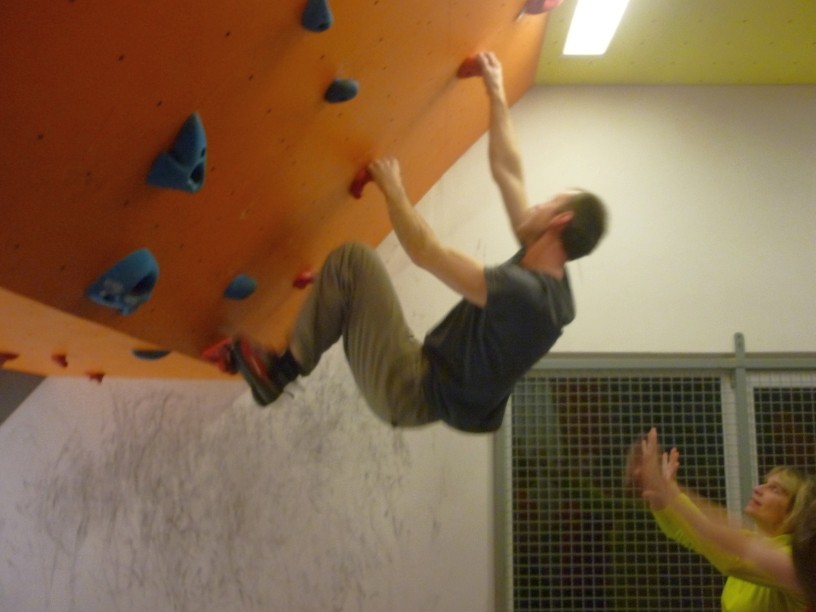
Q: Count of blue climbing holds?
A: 6